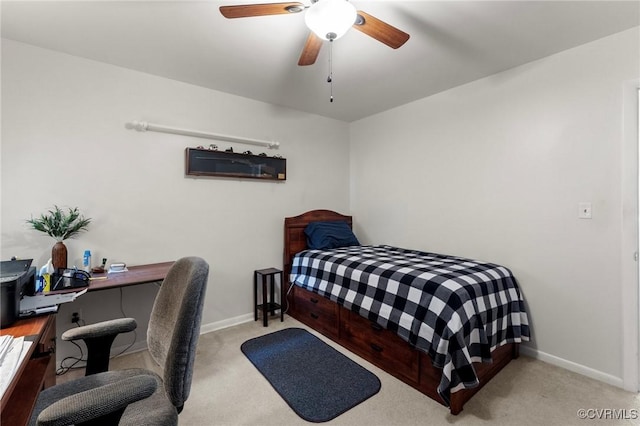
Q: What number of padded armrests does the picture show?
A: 2